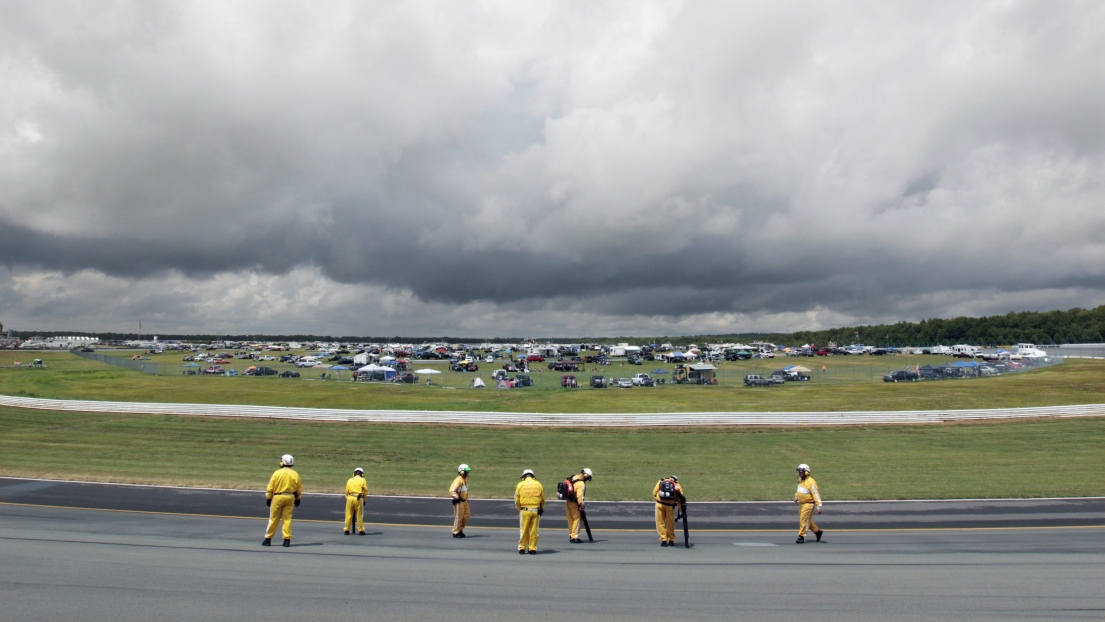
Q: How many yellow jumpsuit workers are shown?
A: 7